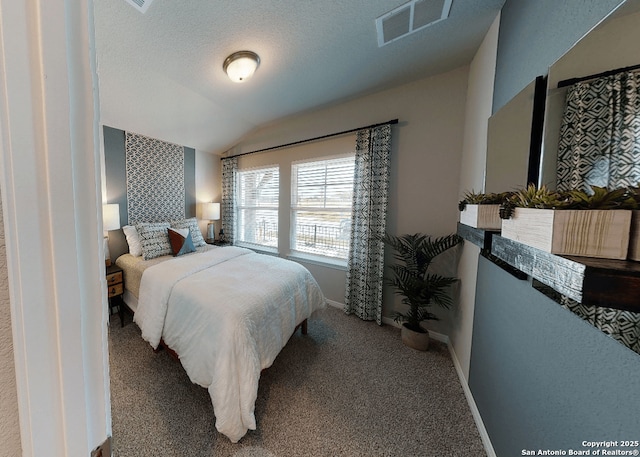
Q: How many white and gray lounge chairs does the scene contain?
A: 0